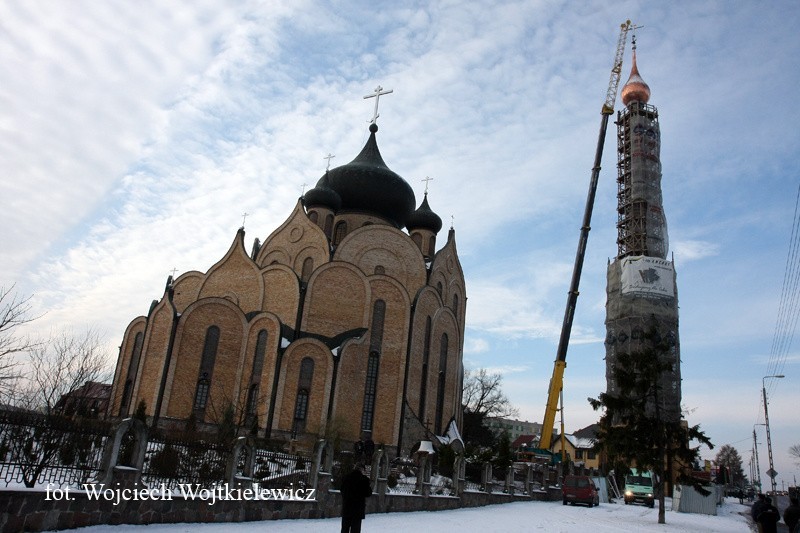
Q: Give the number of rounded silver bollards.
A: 0